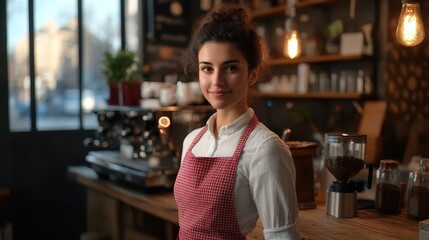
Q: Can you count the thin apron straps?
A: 2